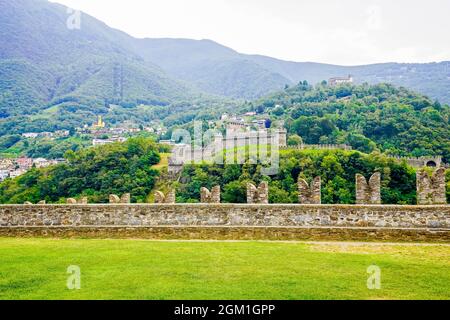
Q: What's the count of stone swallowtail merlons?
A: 9